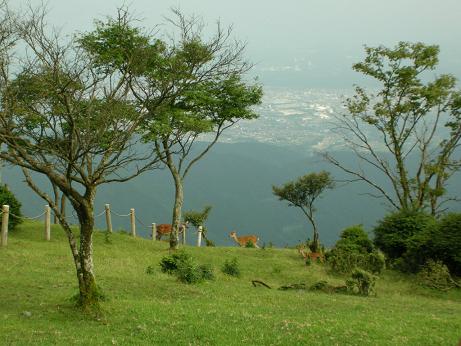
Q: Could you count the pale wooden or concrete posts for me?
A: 7